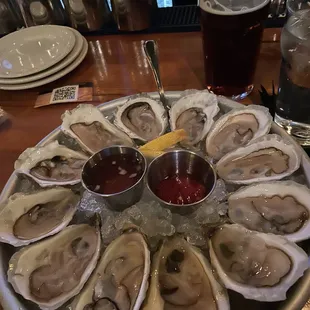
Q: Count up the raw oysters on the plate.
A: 12